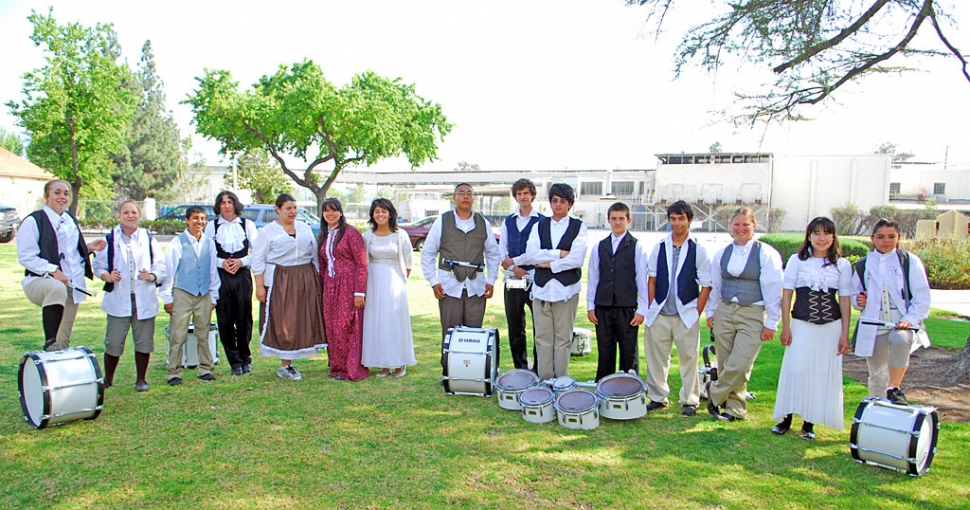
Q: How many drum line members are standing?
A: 15